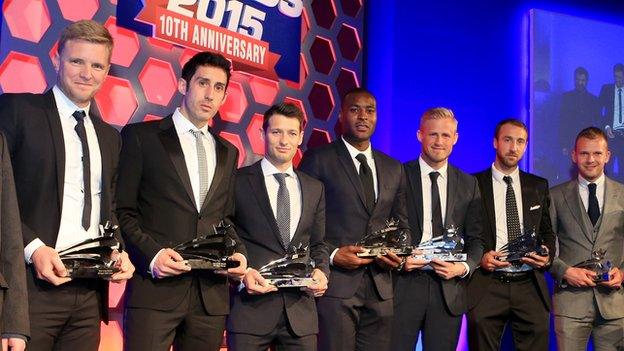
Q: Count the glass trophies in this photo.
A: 7